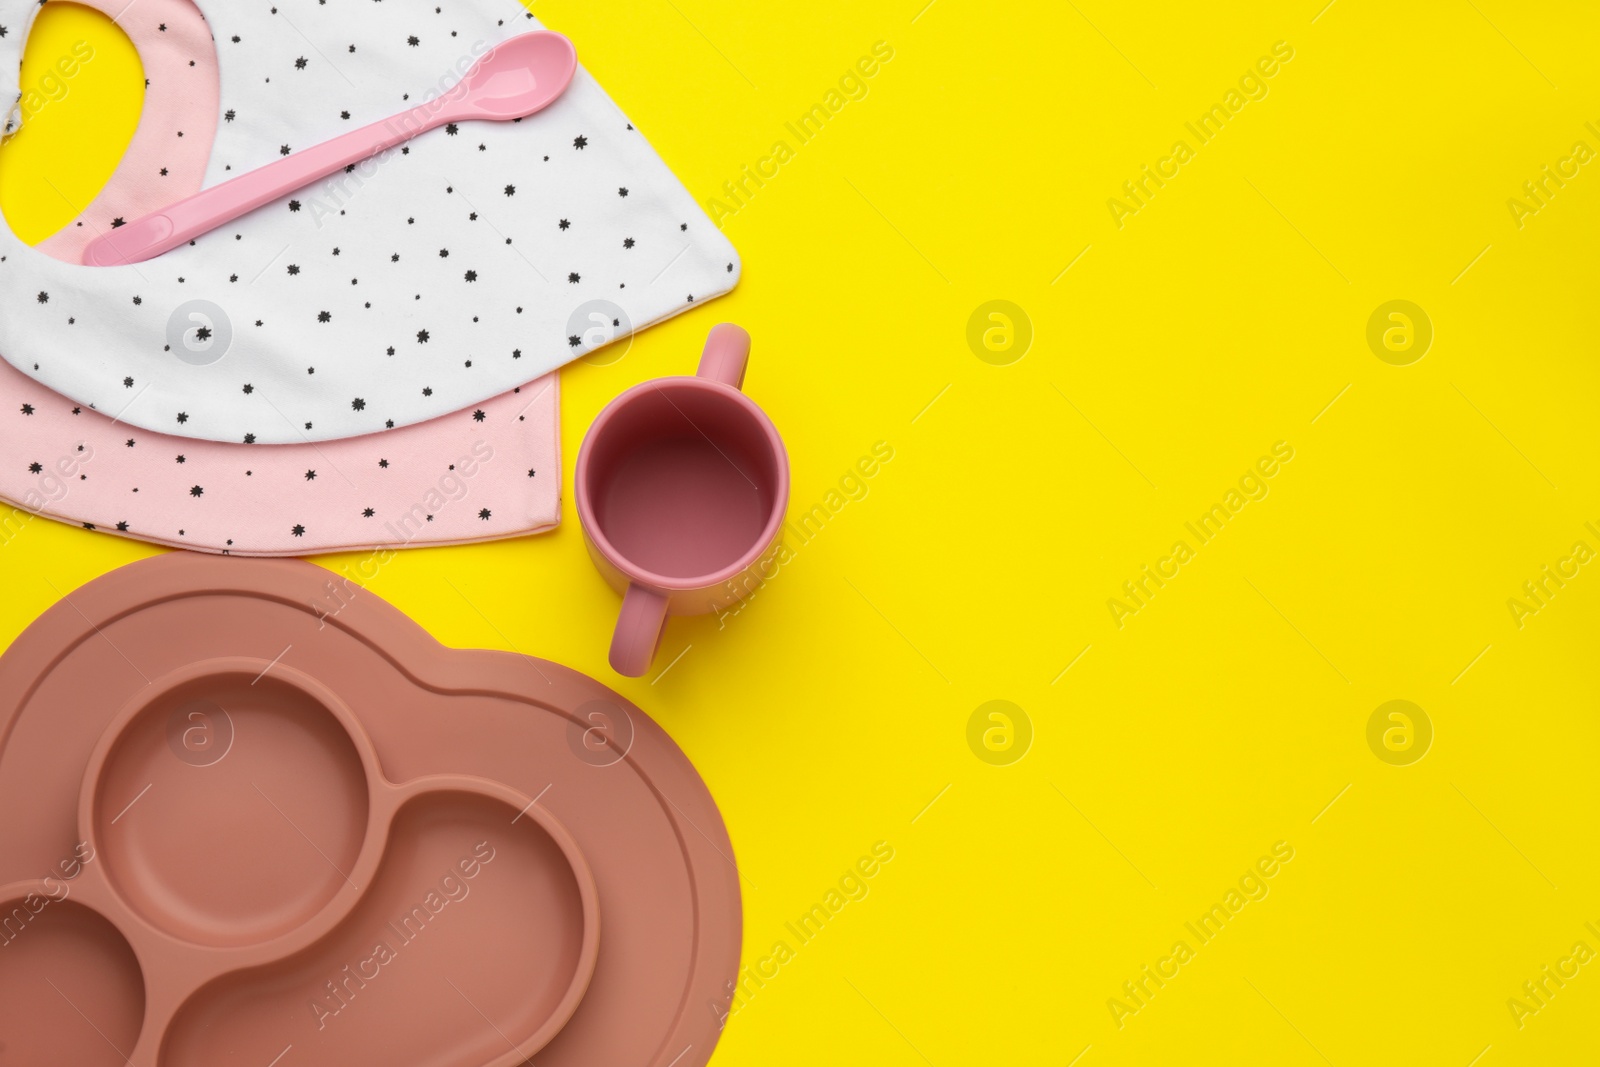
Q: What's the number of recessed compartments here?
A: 3